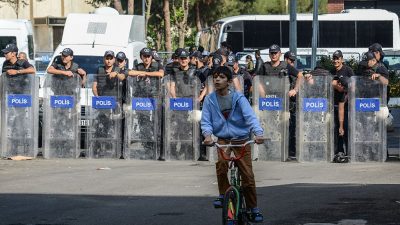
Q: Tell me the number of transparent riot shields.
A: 9